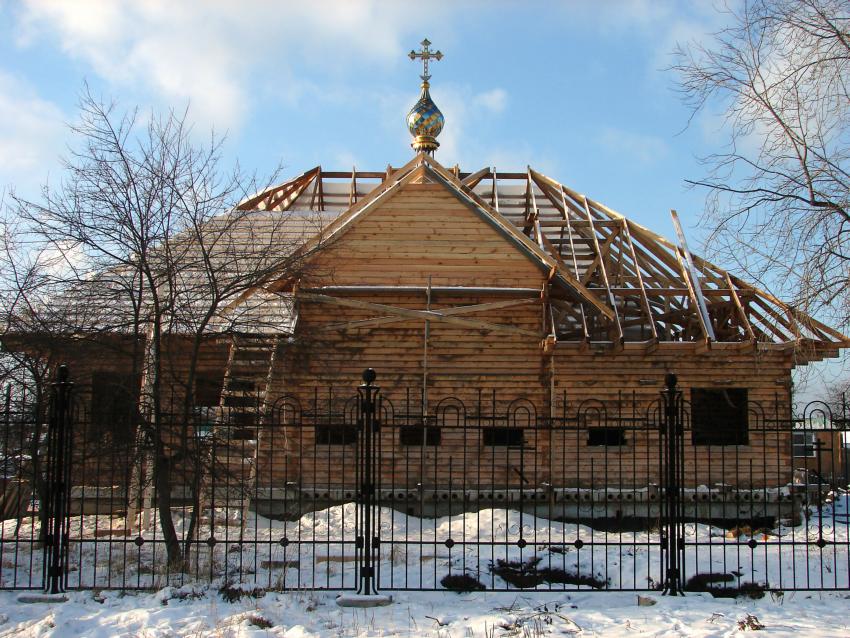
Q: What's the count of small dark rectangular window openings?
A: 4